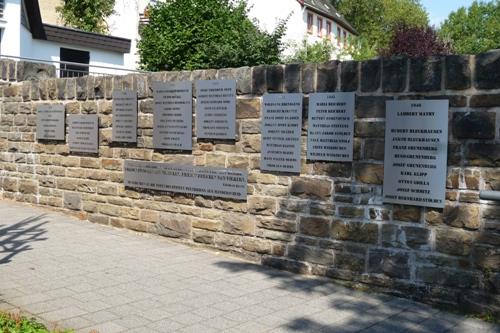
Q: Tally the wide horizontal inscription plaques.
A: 1